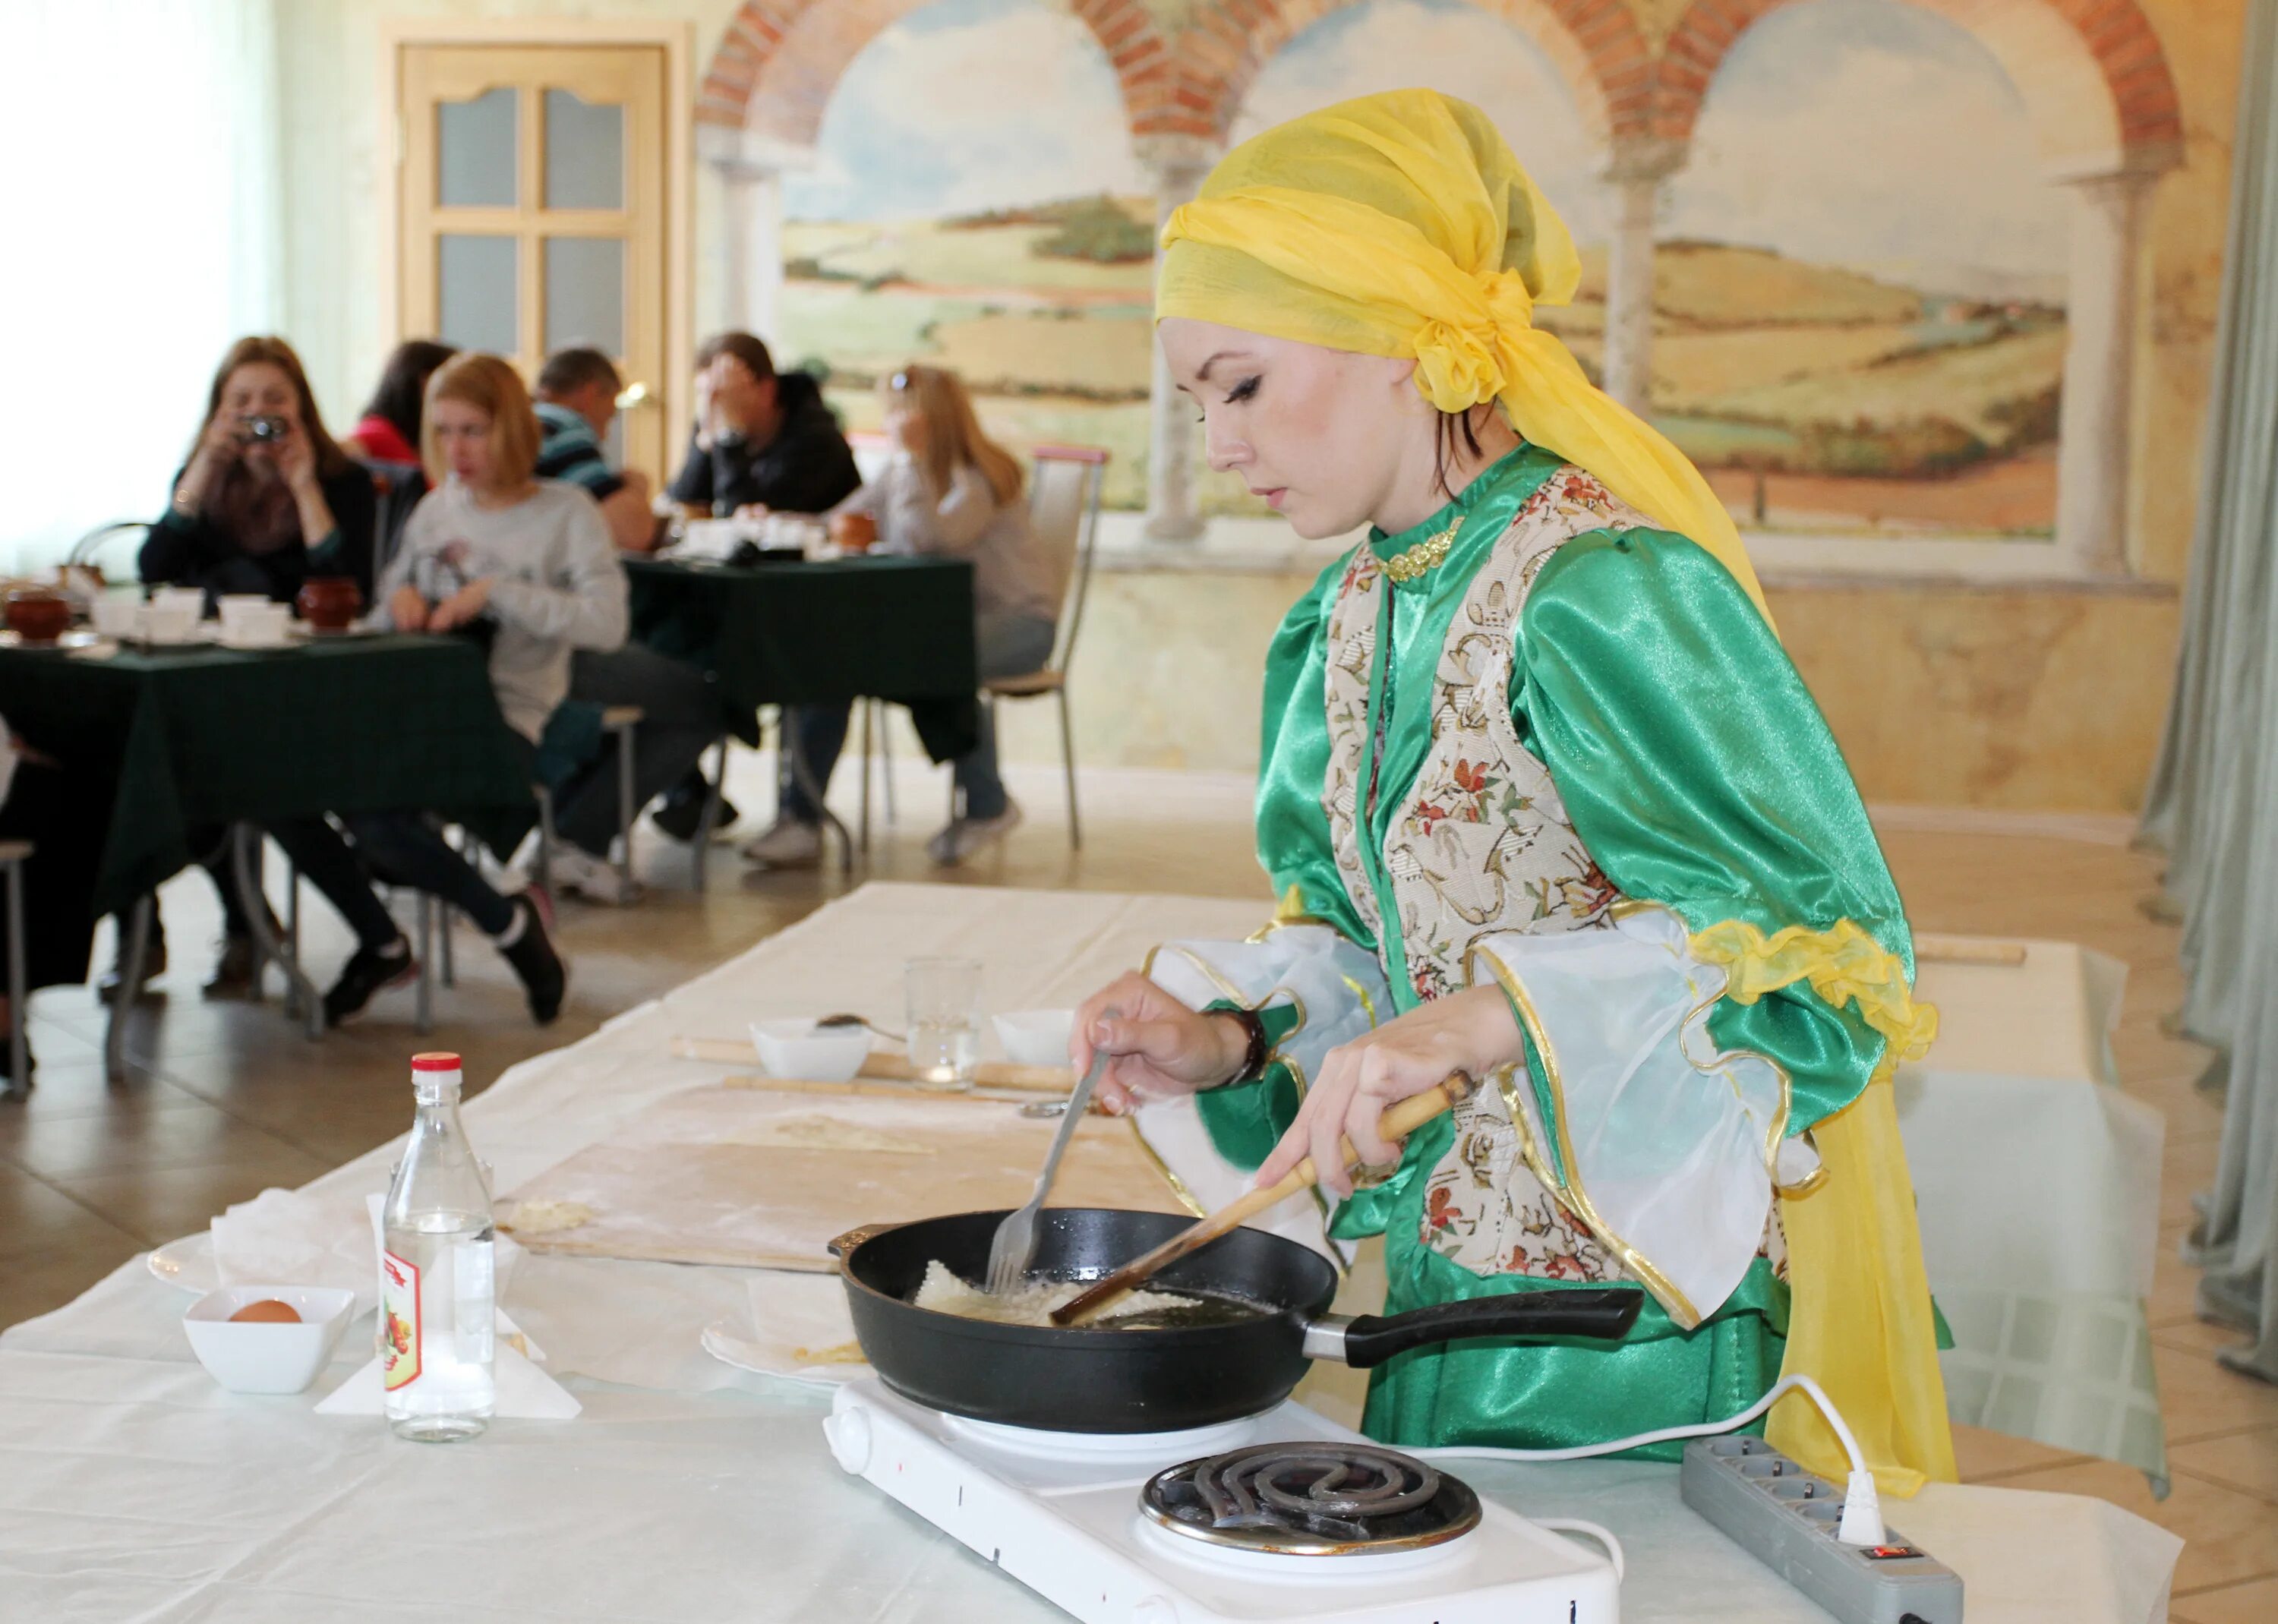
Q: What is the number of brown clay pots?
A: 3